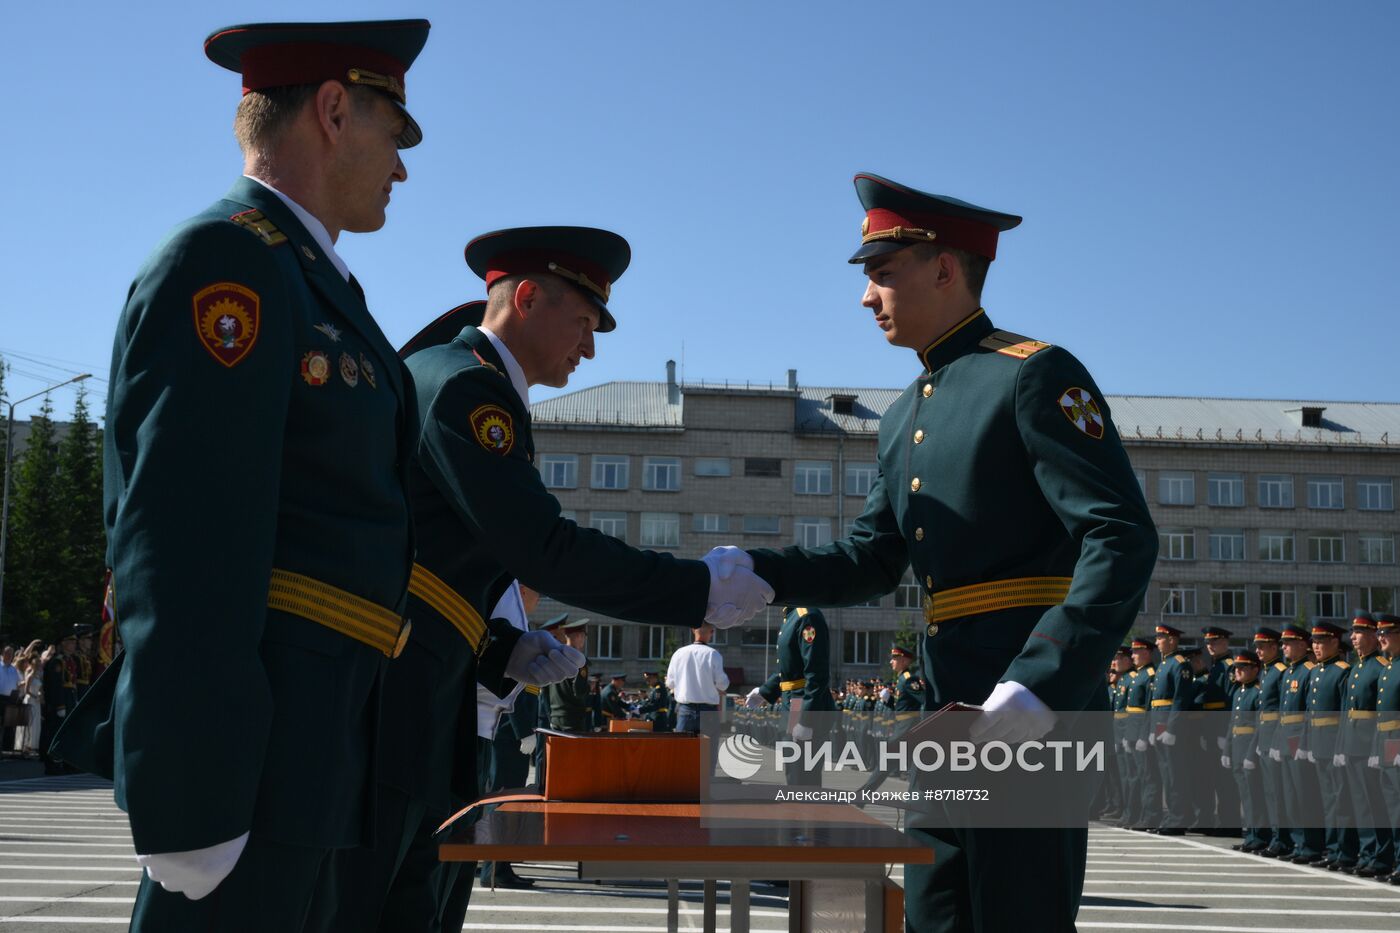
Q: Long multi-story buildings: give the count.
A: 1